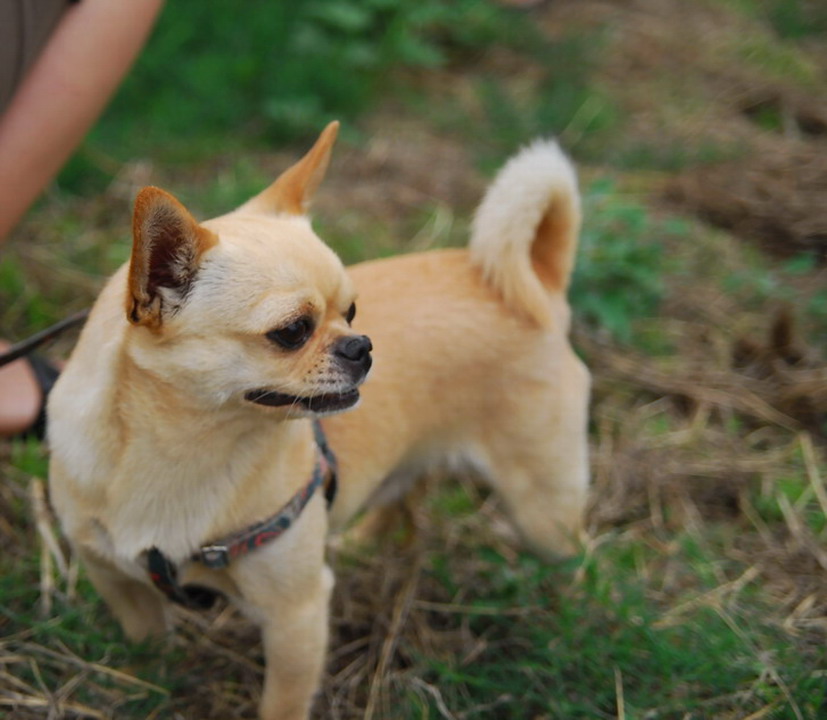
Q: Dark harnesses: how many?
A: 1